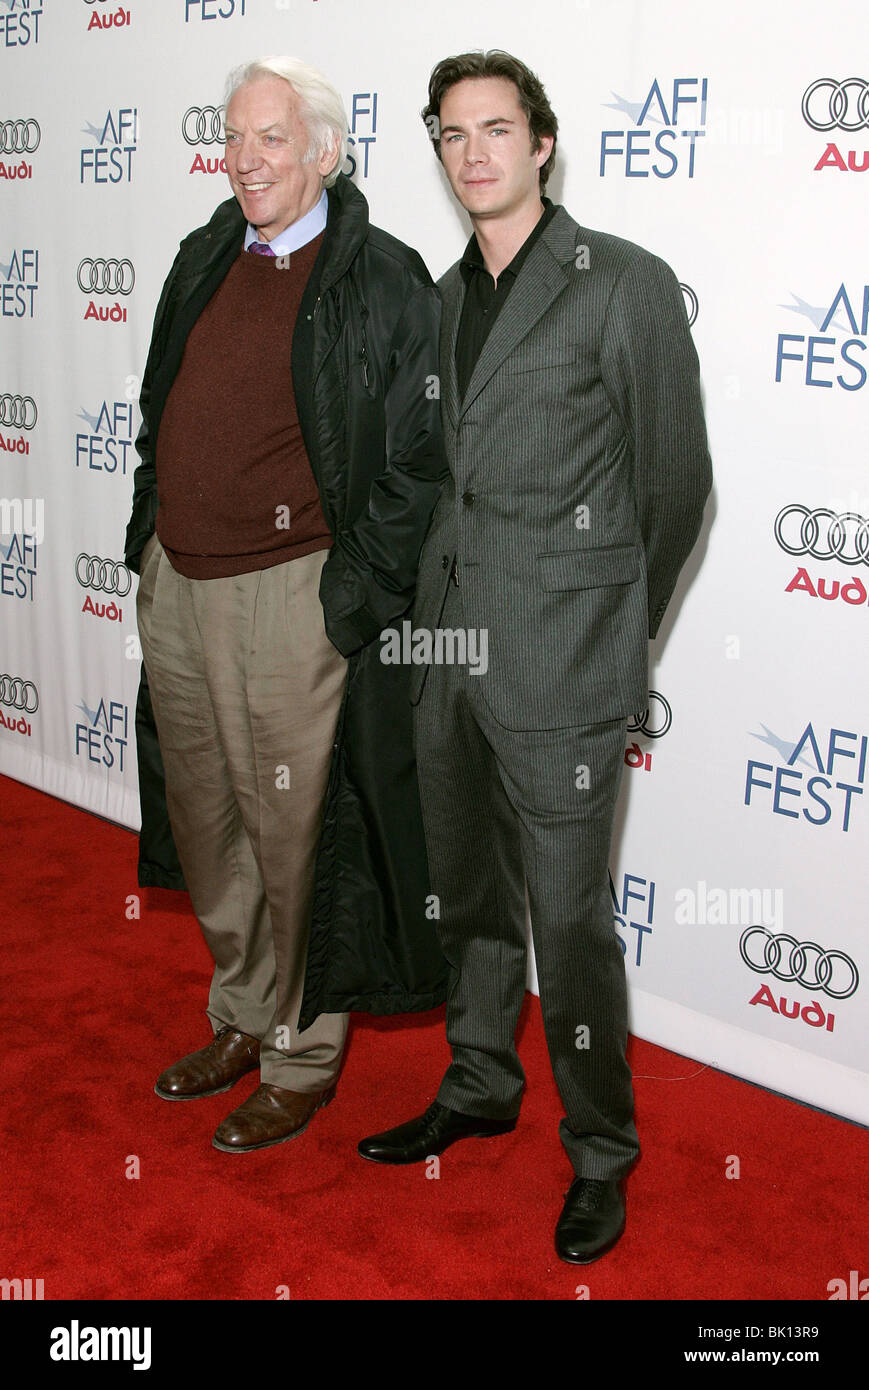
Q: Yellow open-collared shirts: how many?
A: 0